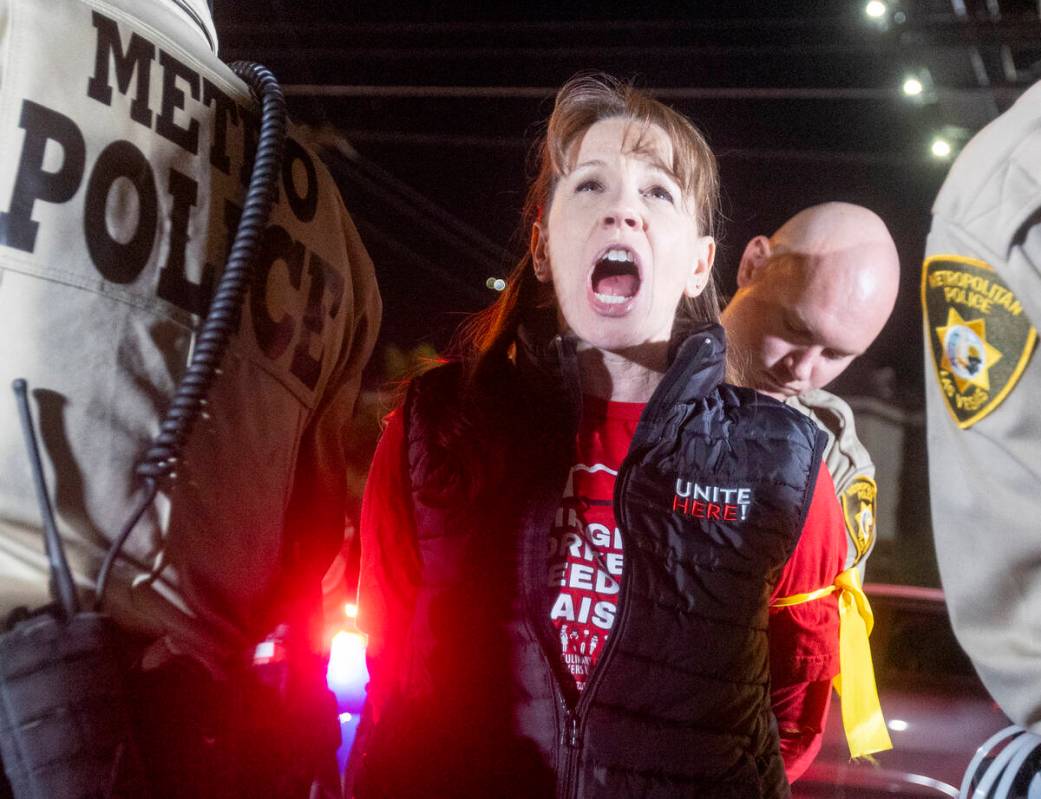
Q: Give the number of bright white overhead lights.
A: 3